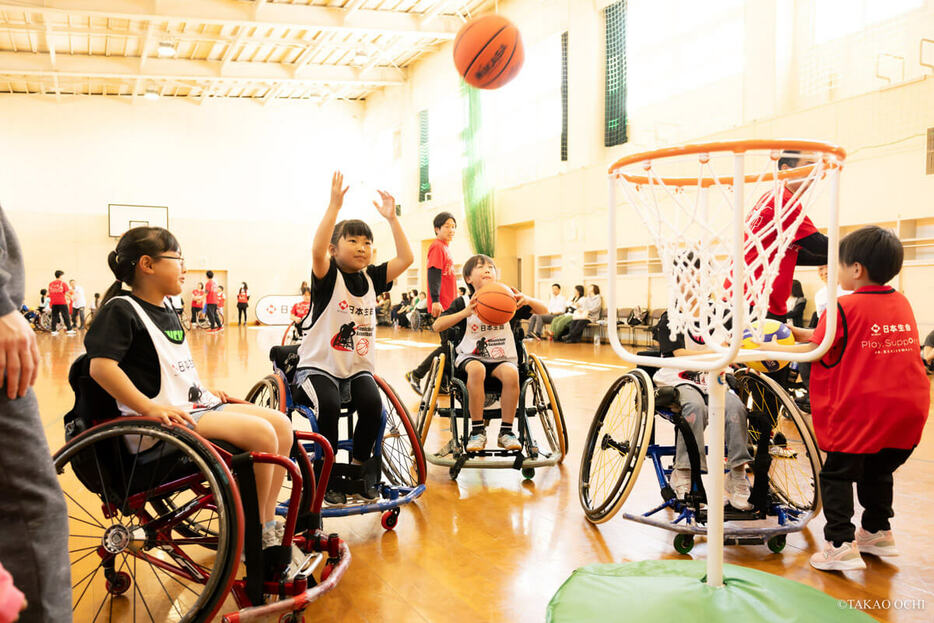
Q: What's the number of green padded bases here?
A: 1